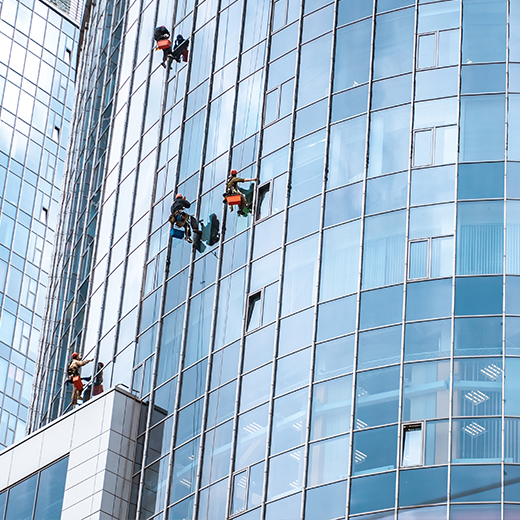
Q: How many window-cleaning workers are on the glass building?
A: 4